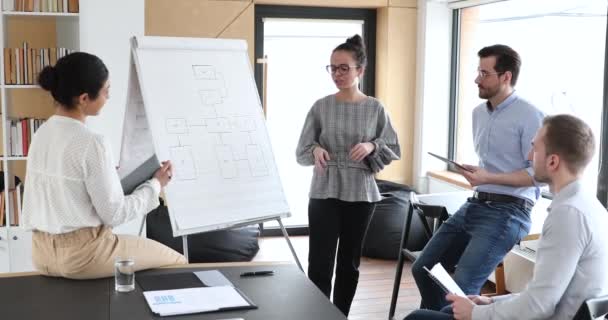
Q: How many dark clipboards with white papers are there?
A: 1